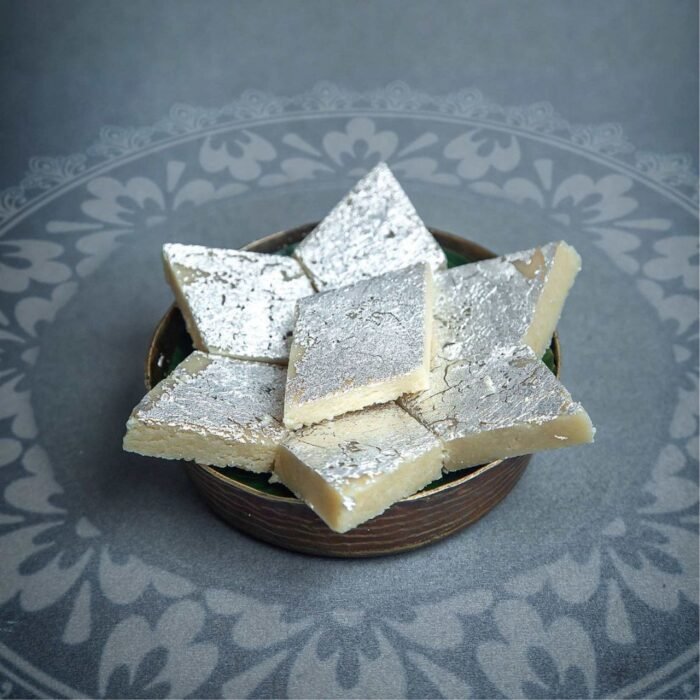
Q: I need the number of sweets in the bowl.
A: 7